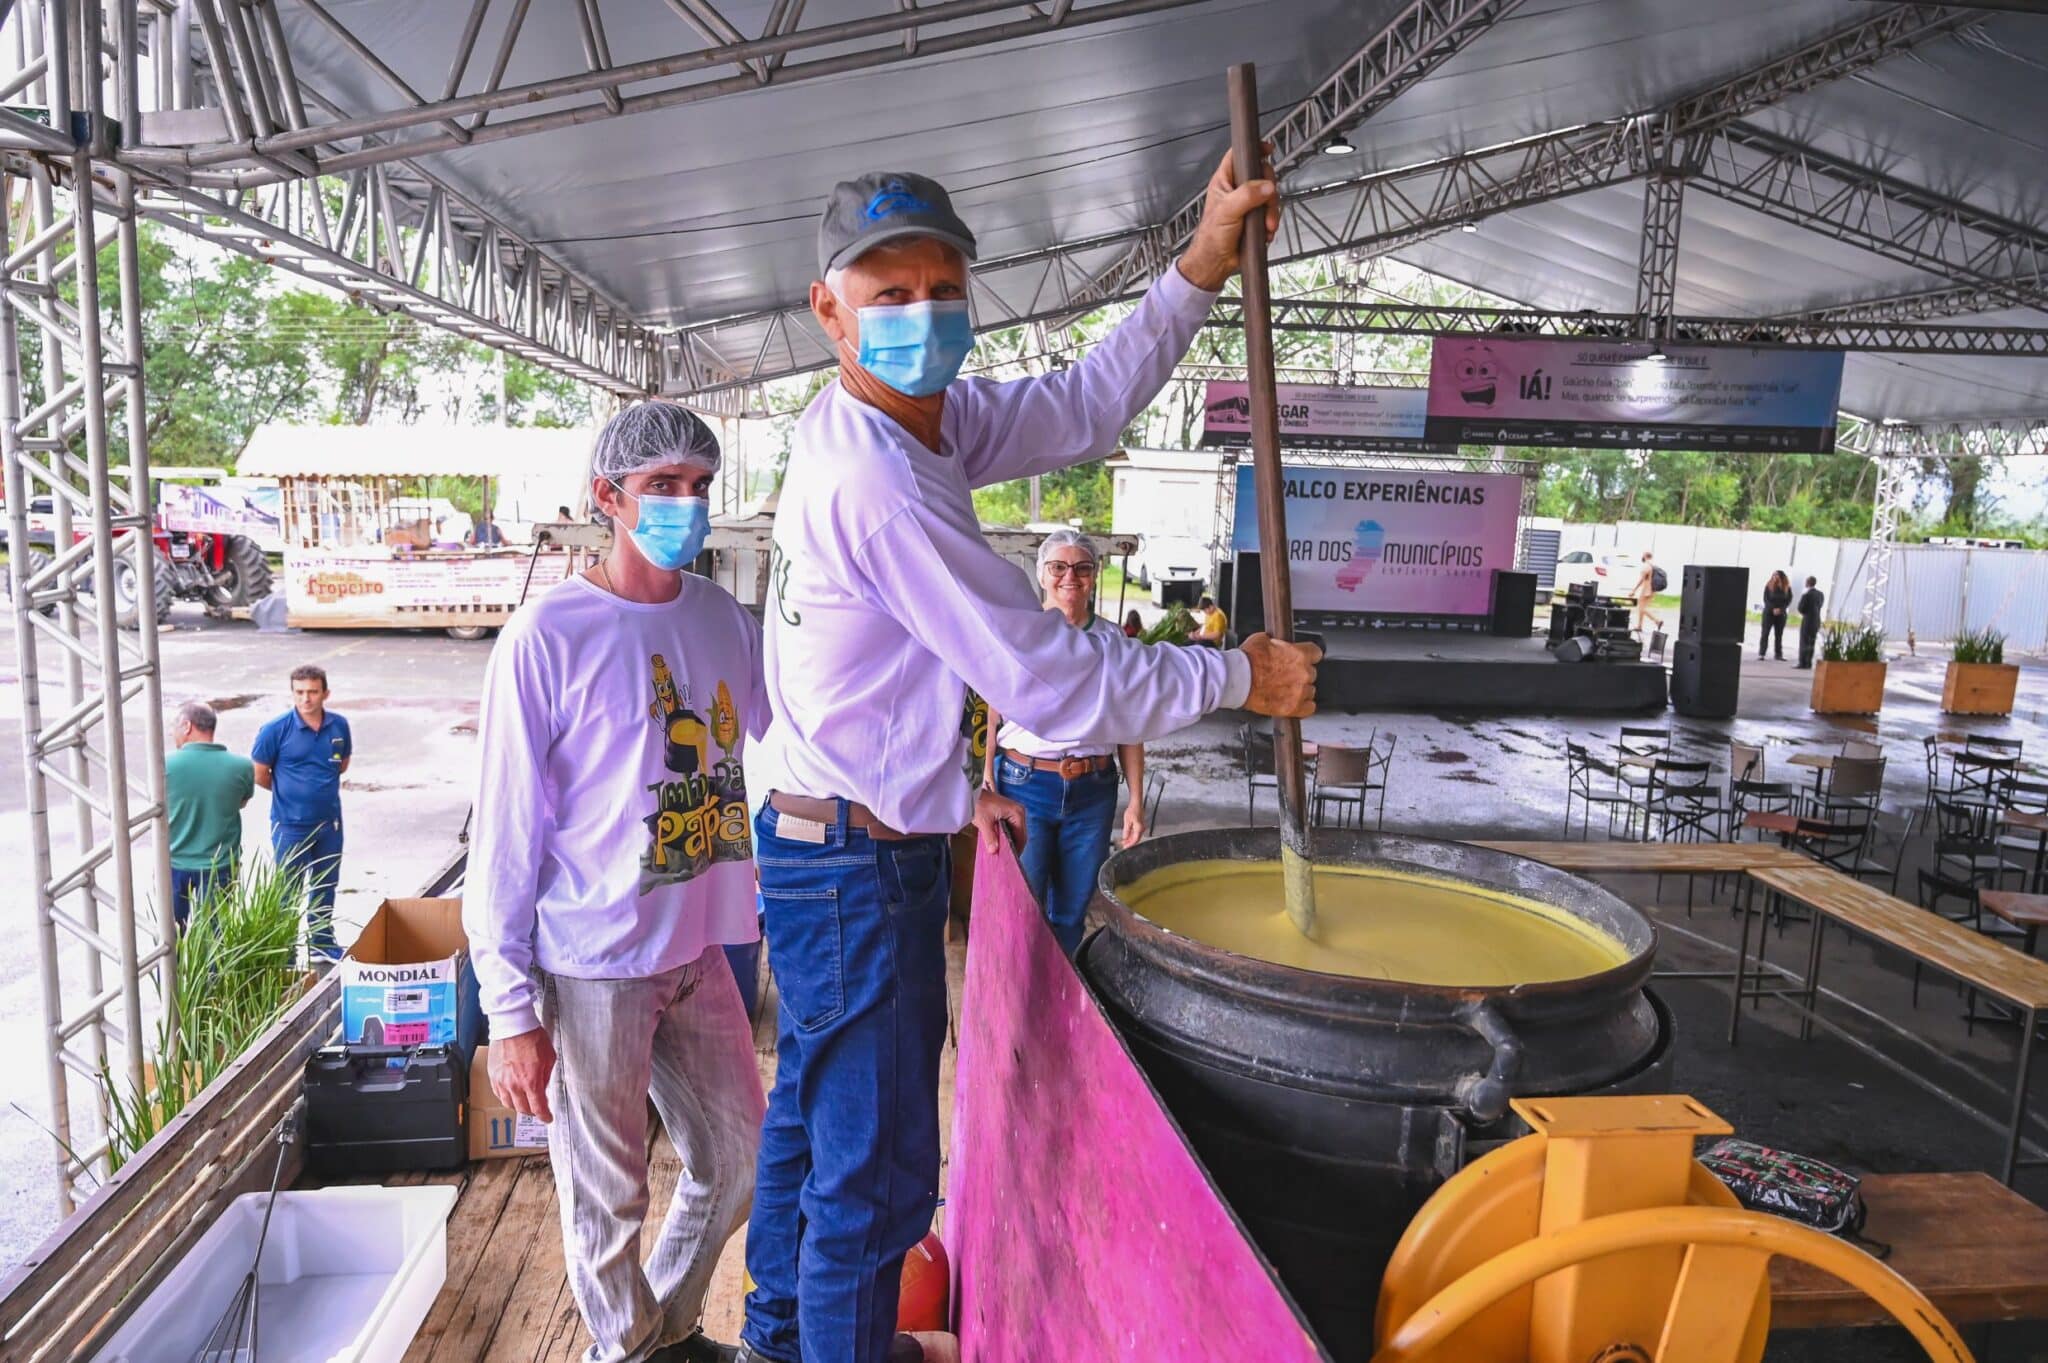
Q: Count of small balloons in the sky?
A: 0